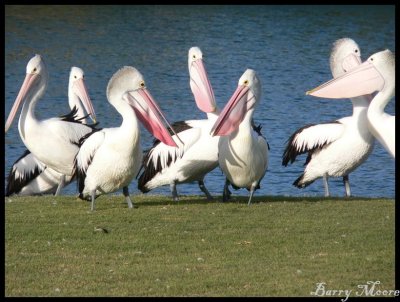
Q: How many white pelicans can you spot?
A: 7